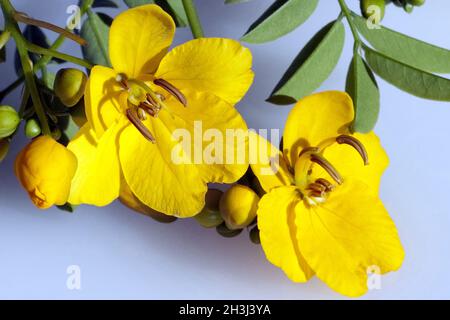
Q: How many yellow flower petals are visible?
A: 10